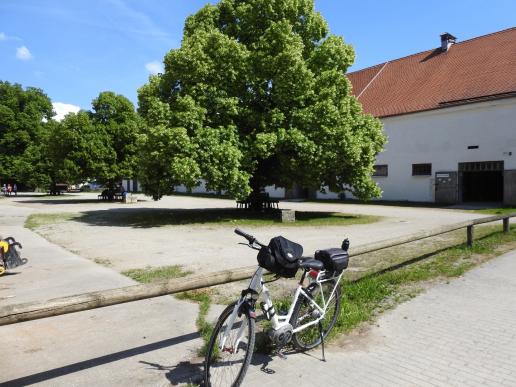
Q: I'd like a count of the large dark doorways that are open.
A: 1